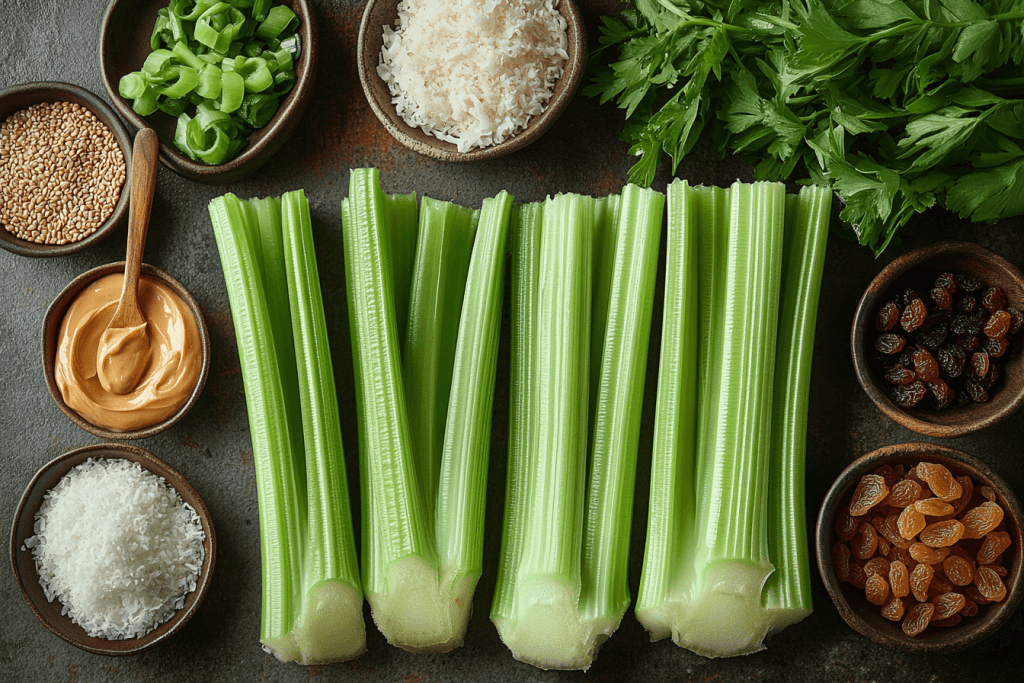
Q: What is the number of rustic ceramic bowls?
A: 7